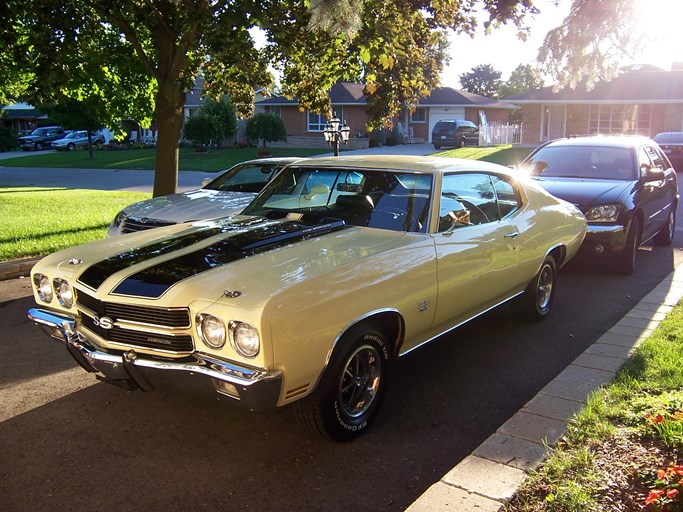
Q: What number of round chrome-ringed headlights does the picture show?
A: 4